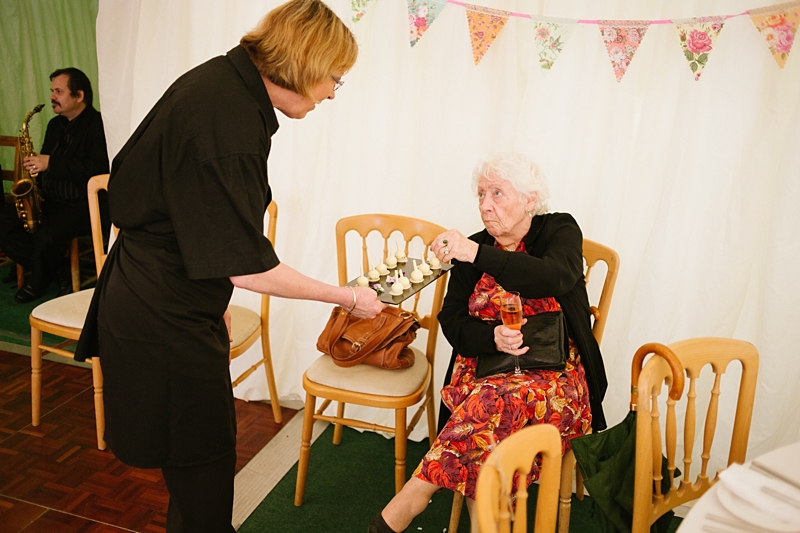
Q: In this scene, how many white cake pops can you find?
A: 10